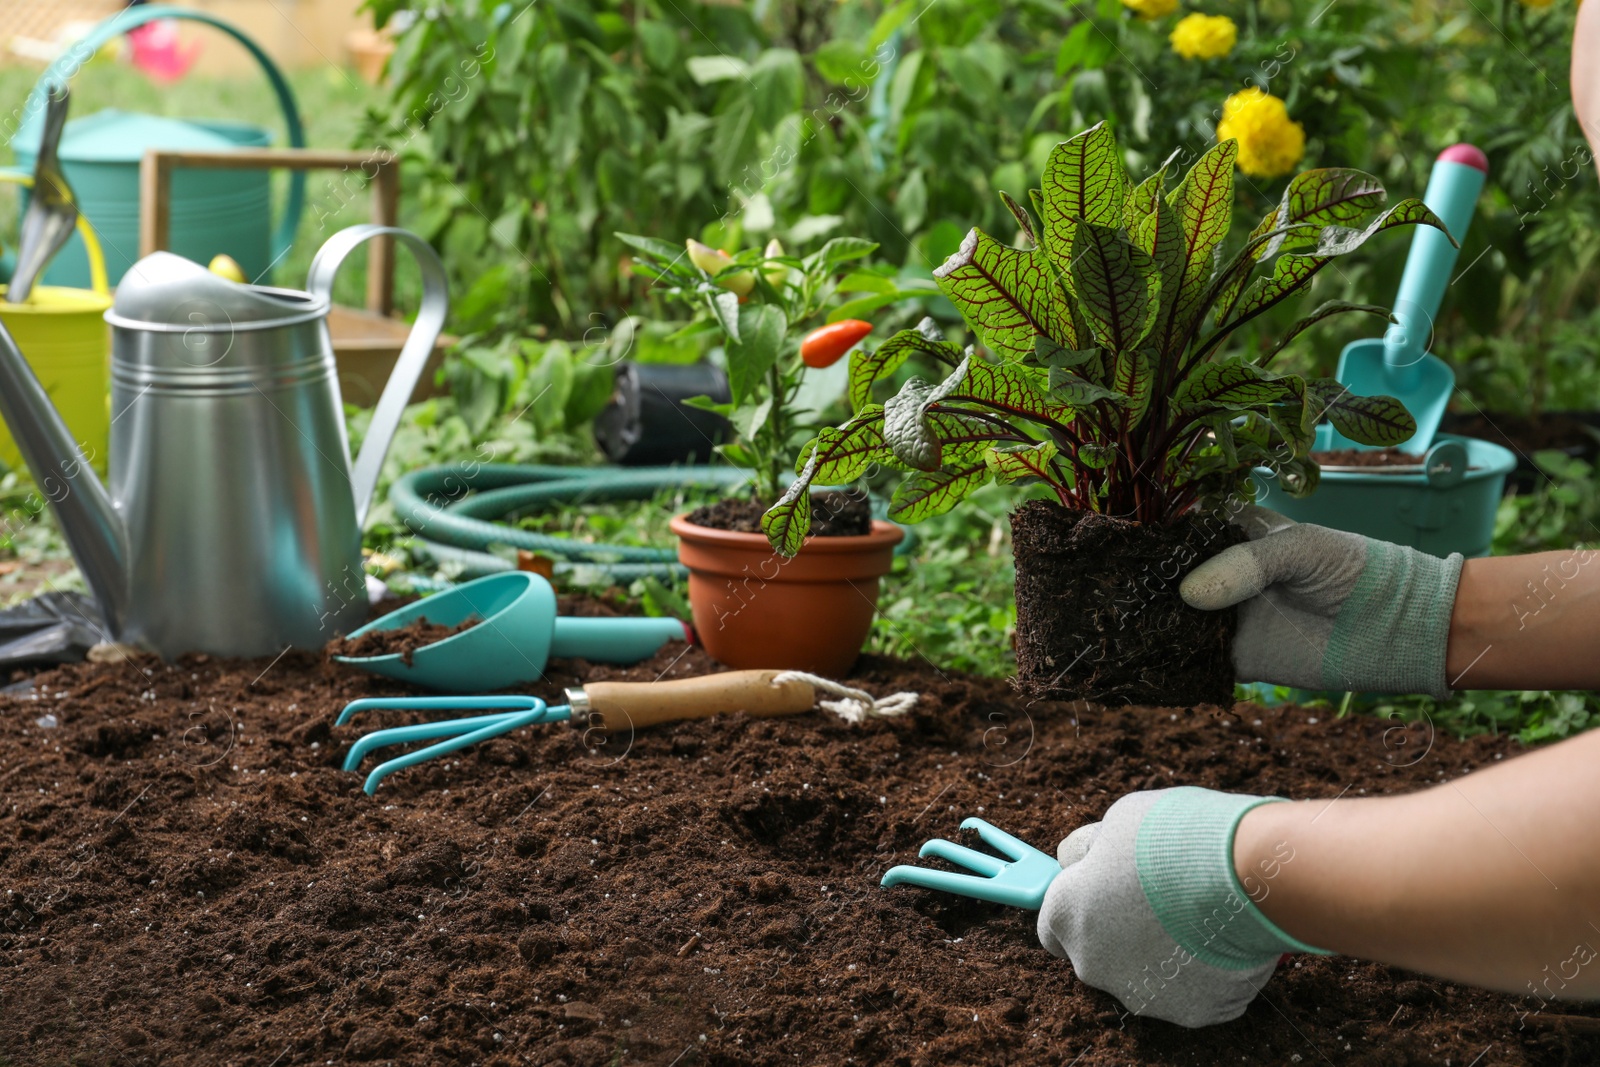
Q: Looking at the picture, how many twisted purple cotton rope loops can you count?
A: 0